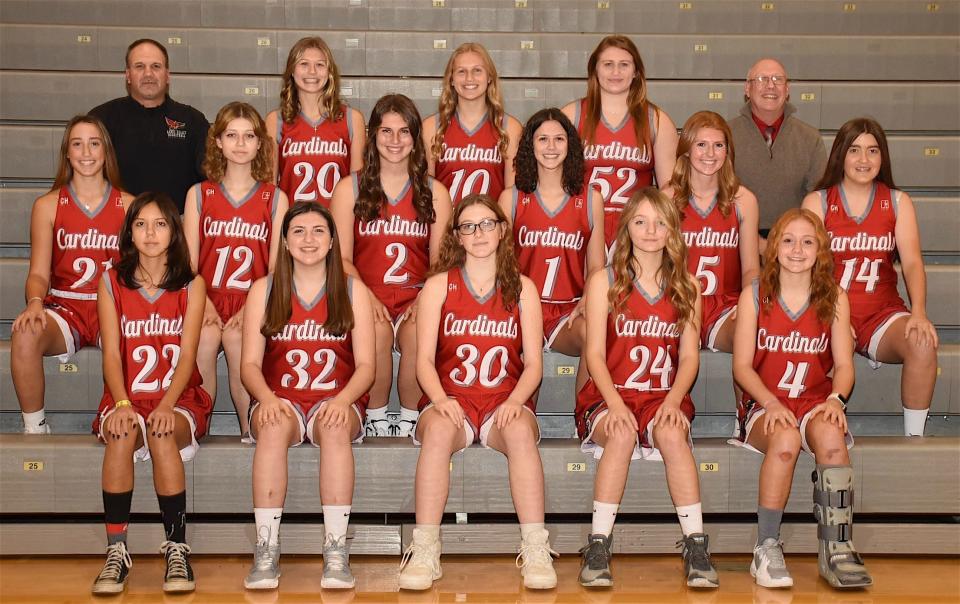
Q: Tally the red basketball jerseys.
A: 14